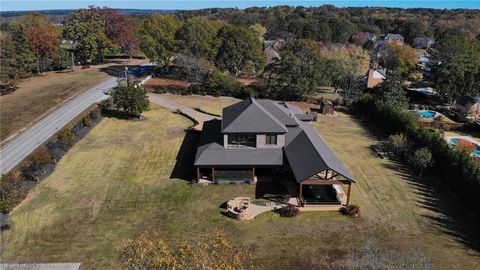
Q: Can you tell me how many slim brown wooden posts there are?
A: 5